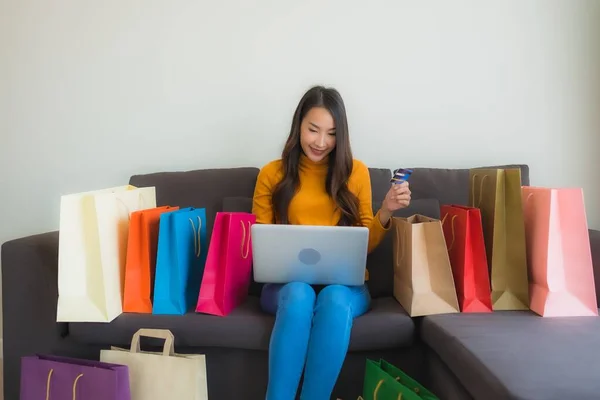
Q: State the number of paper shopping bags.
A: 11